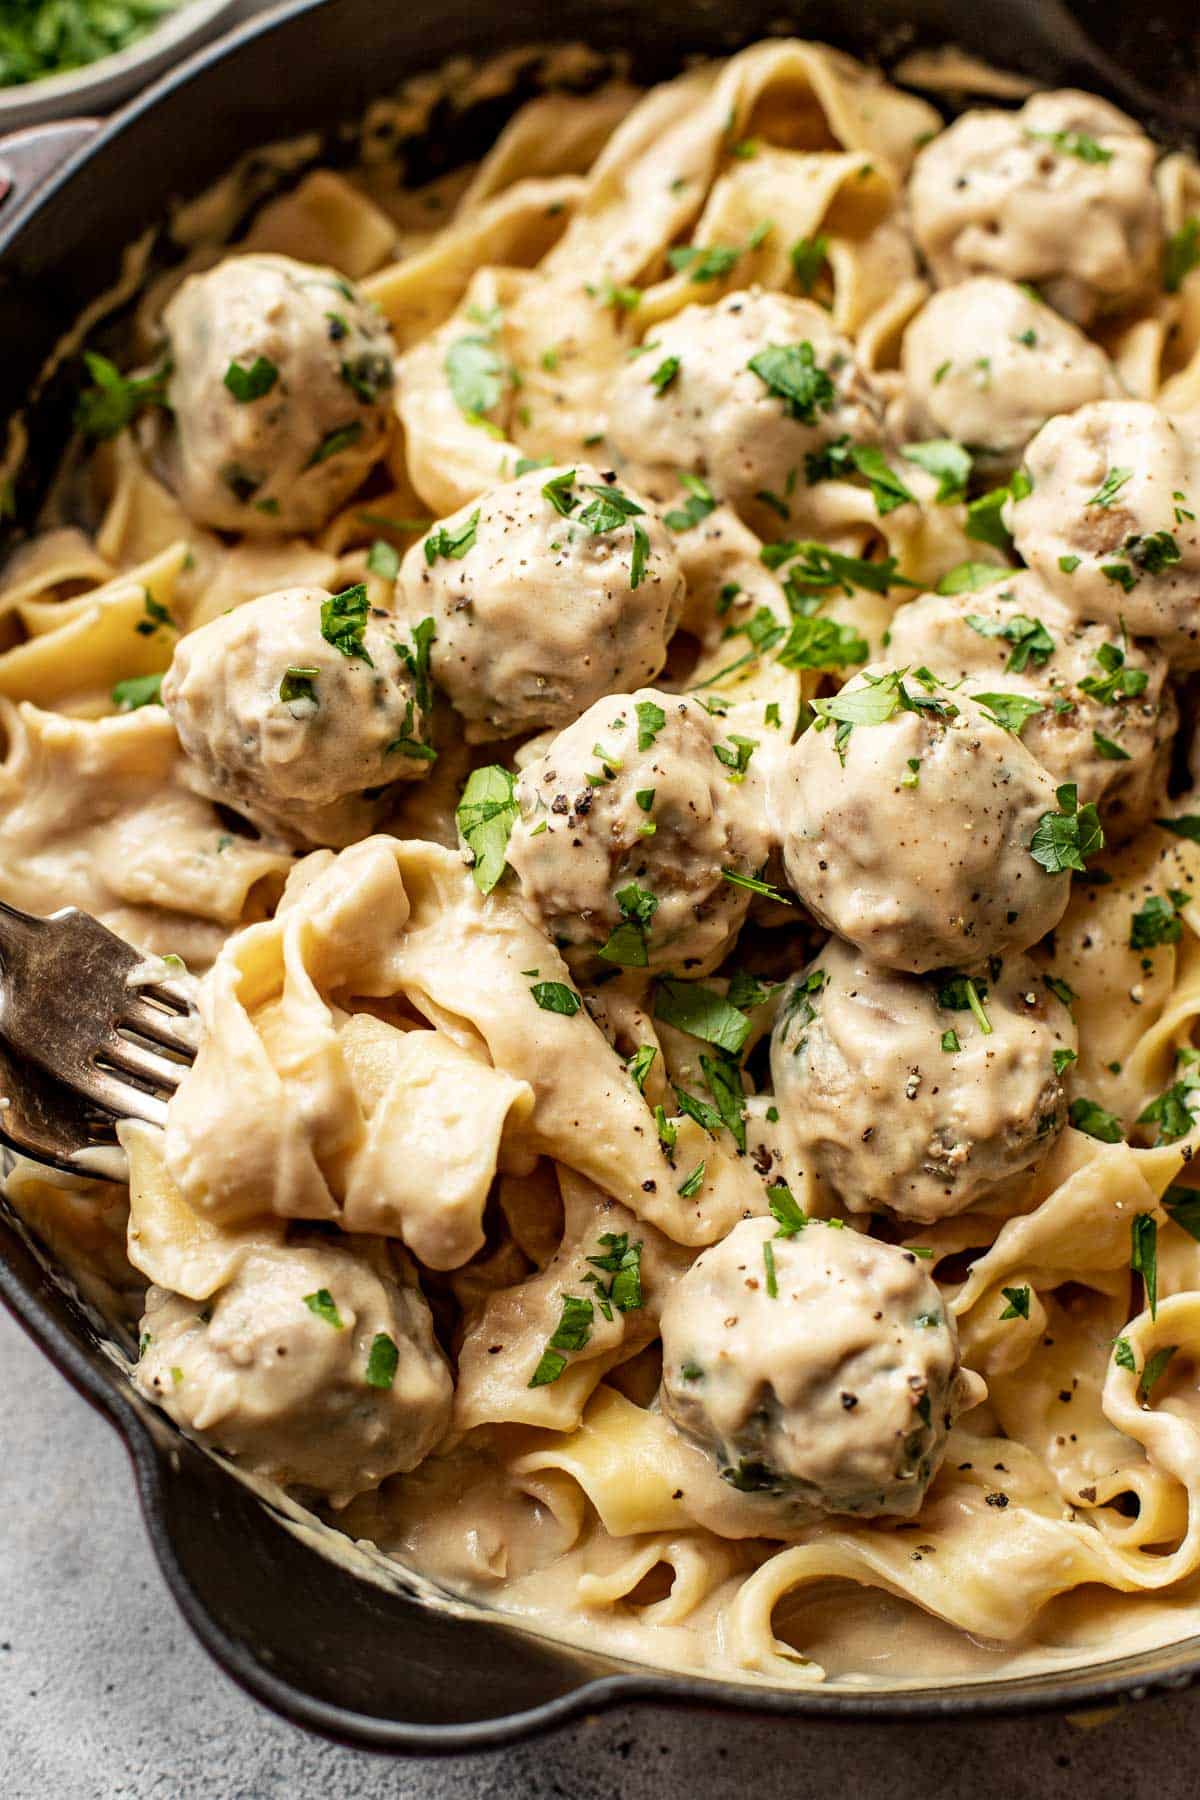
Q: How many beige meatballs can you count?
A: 13